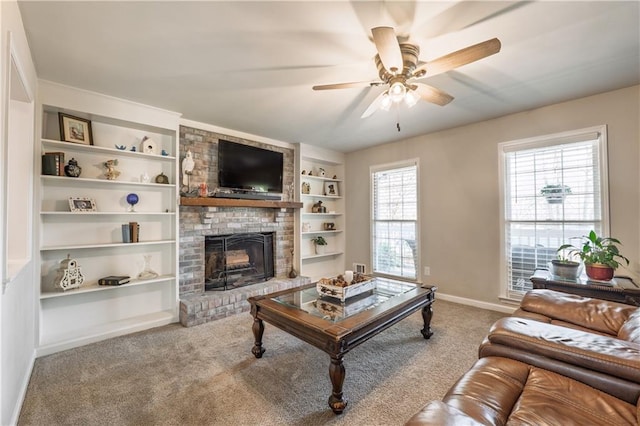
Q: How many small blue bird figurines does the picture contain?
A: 3